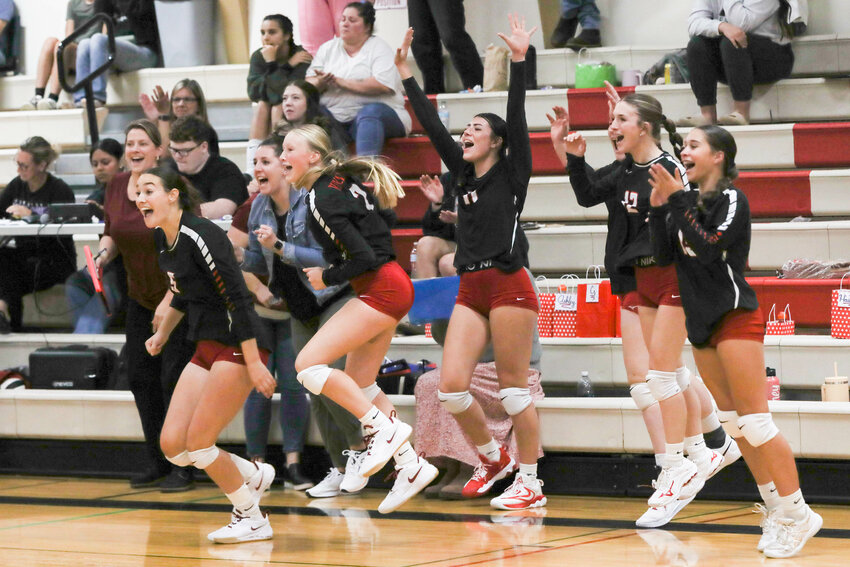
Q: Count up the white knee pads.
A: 11